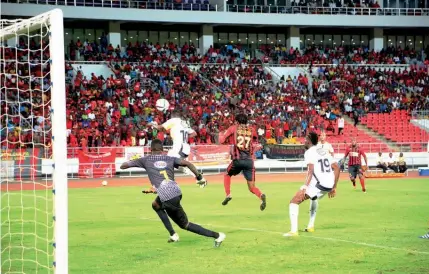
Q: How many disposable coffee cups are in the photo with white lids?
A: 0